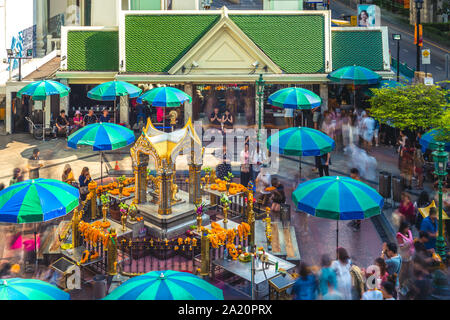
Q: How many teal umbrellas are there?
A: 12